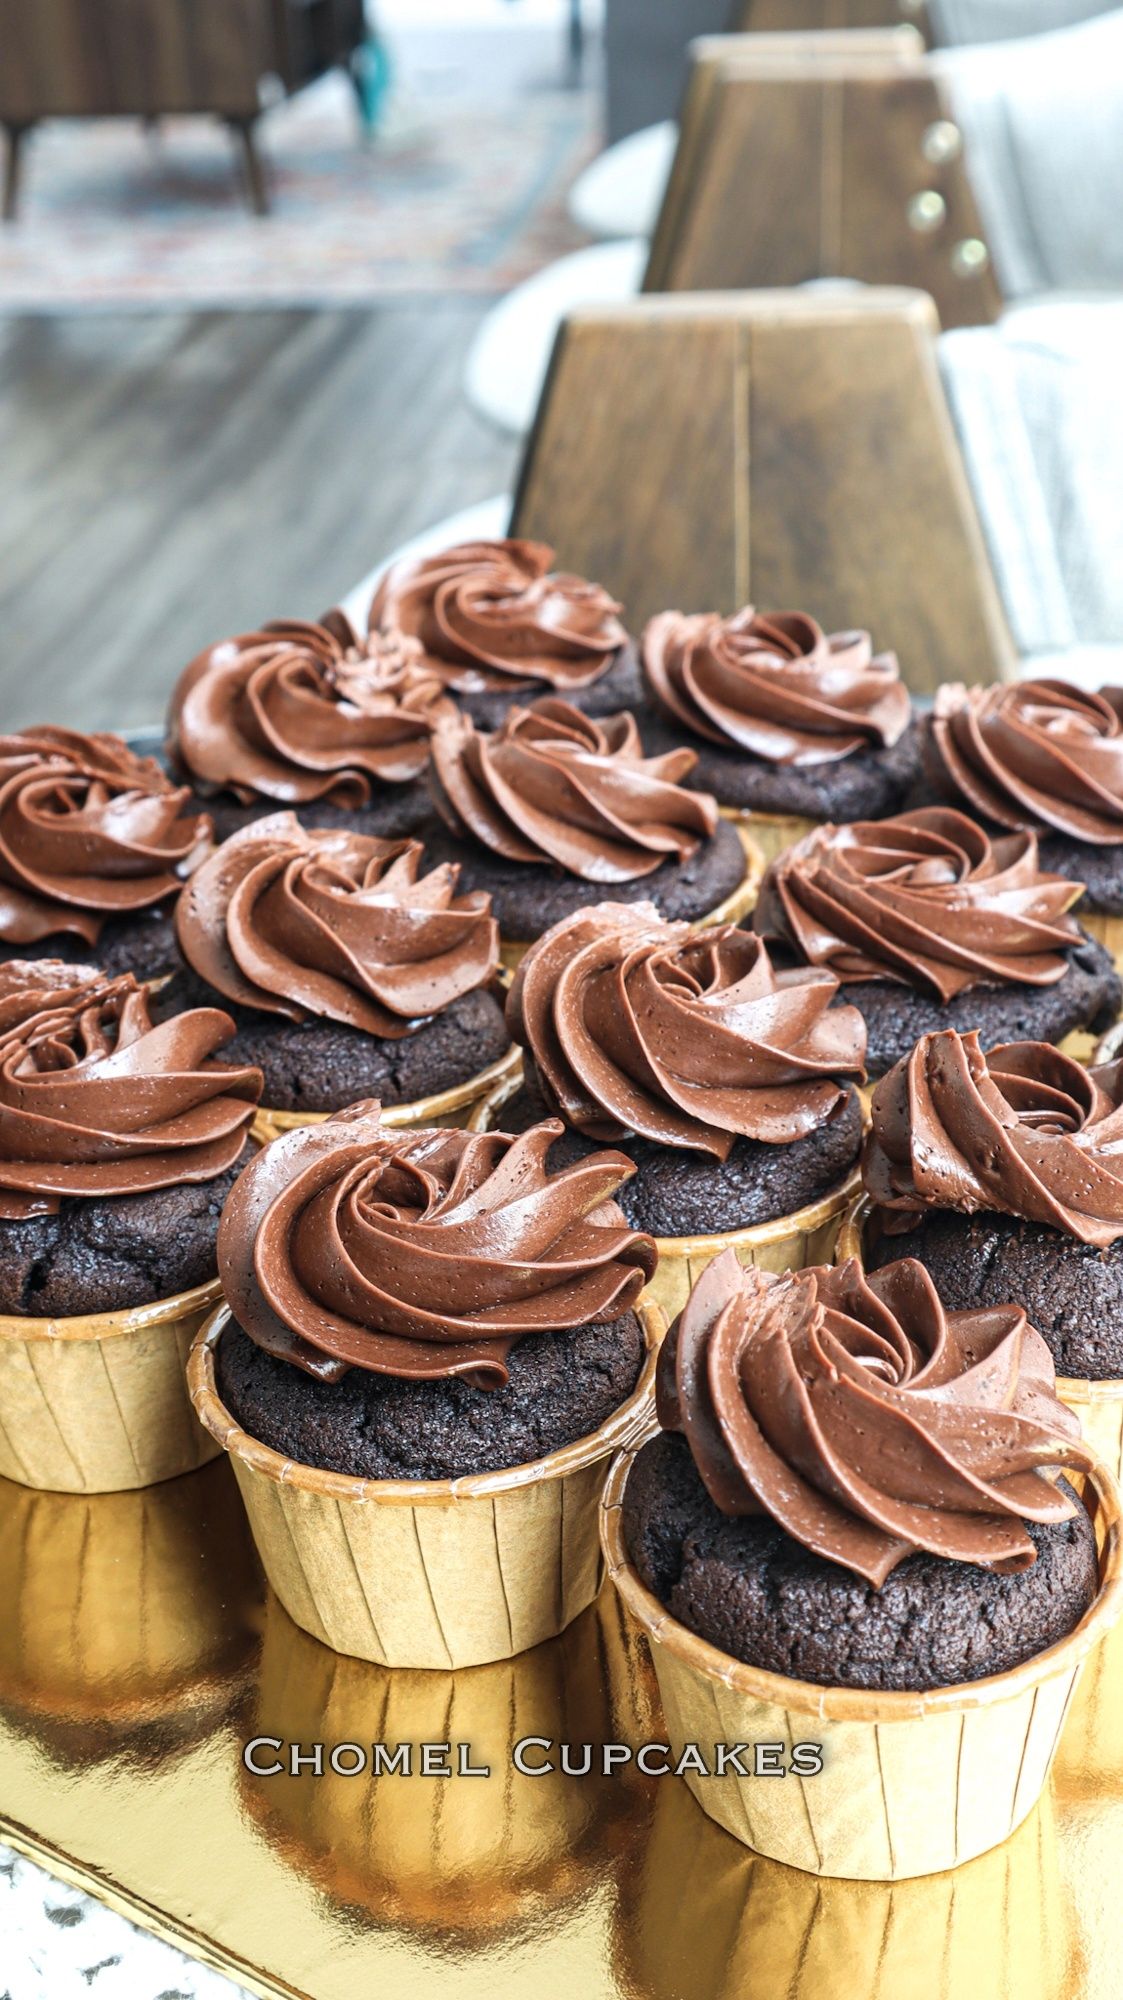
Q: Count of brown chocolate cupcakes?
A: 13